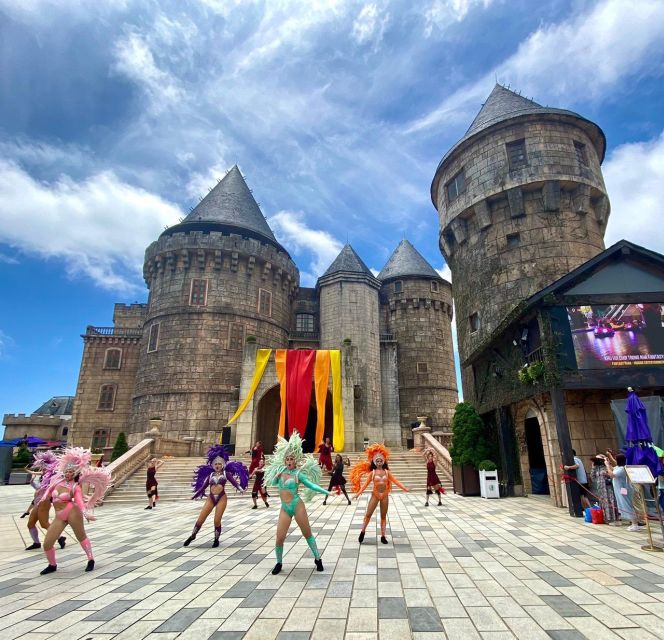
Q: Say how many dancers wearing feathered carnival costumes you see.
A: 5